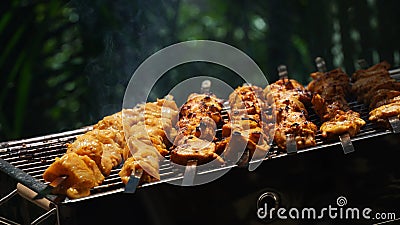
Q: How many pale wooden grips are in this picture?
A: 1